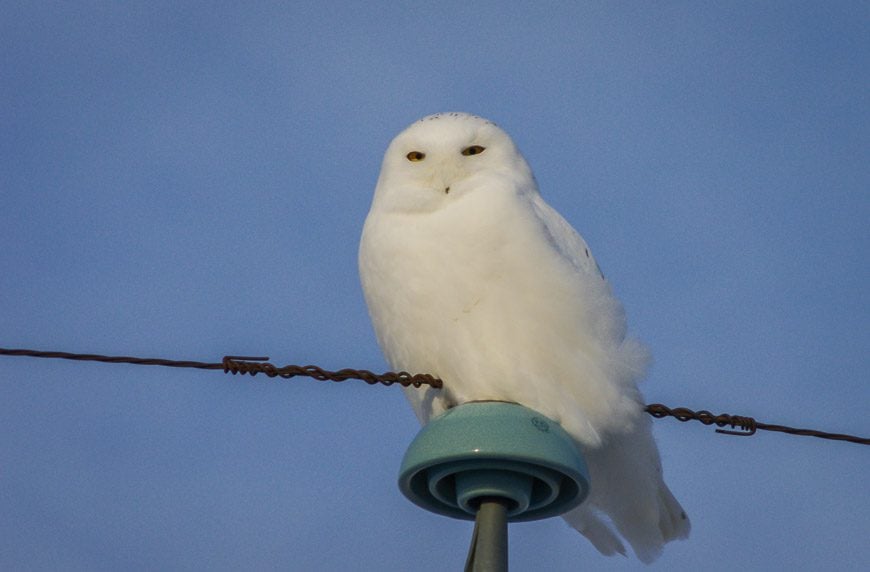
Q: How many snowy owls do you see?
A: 1